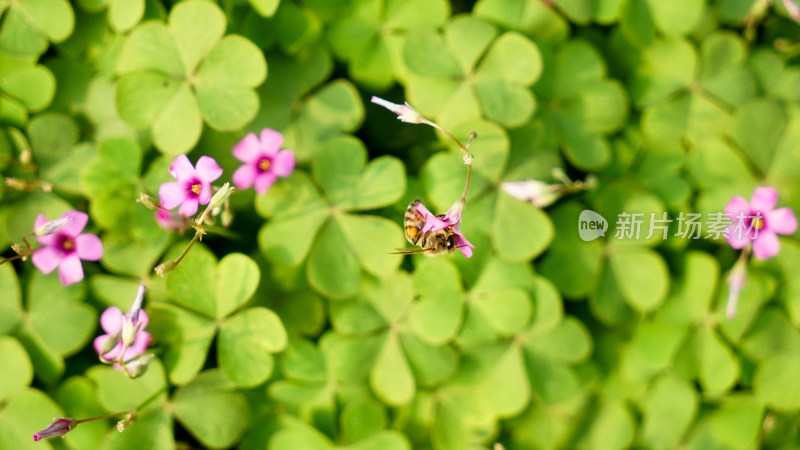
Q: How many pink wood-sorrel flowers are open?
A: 6